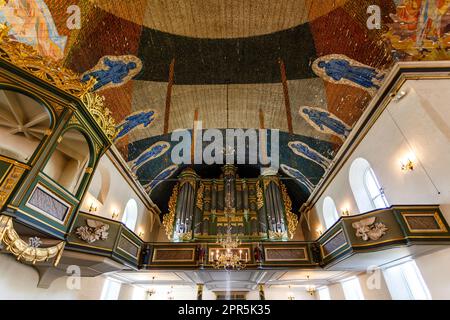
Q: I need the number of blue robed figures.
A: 8